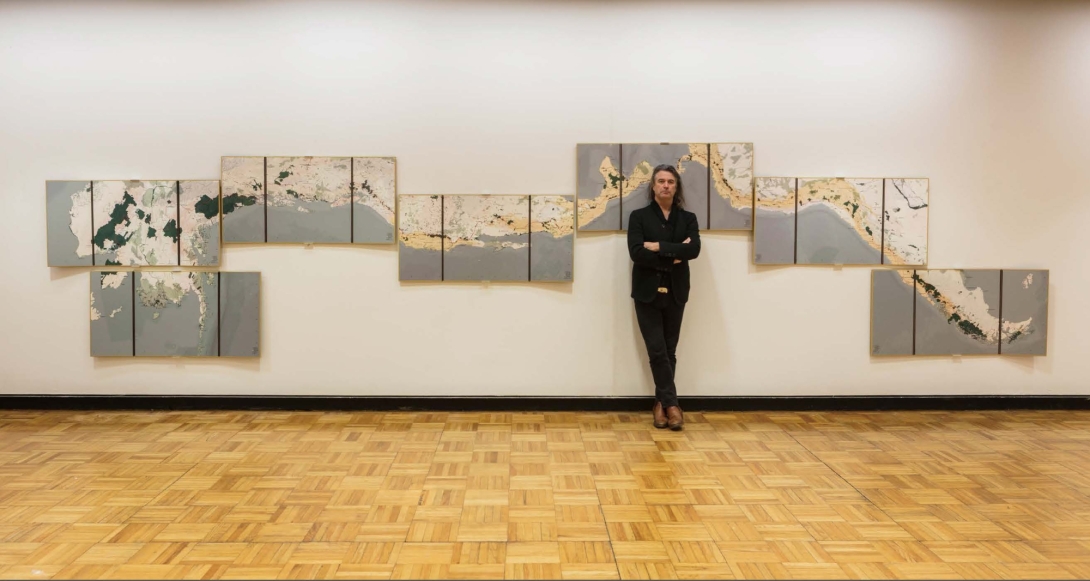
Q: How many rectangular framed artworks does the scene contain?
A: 7